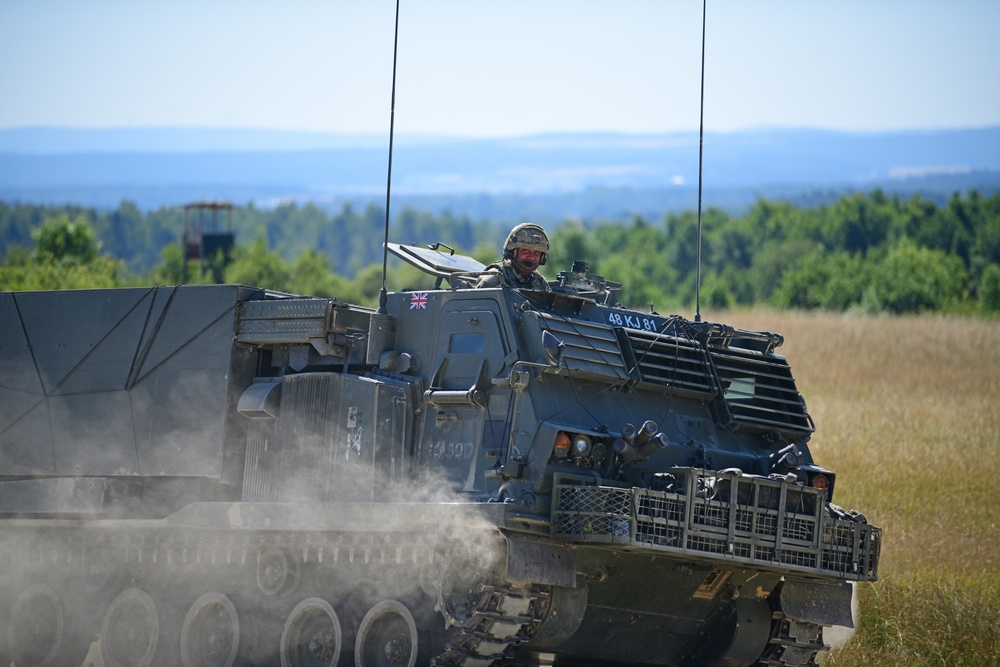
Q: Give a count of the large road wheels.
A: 5